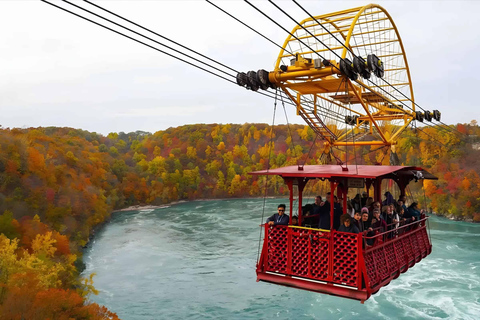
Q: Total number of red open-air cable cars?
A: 1